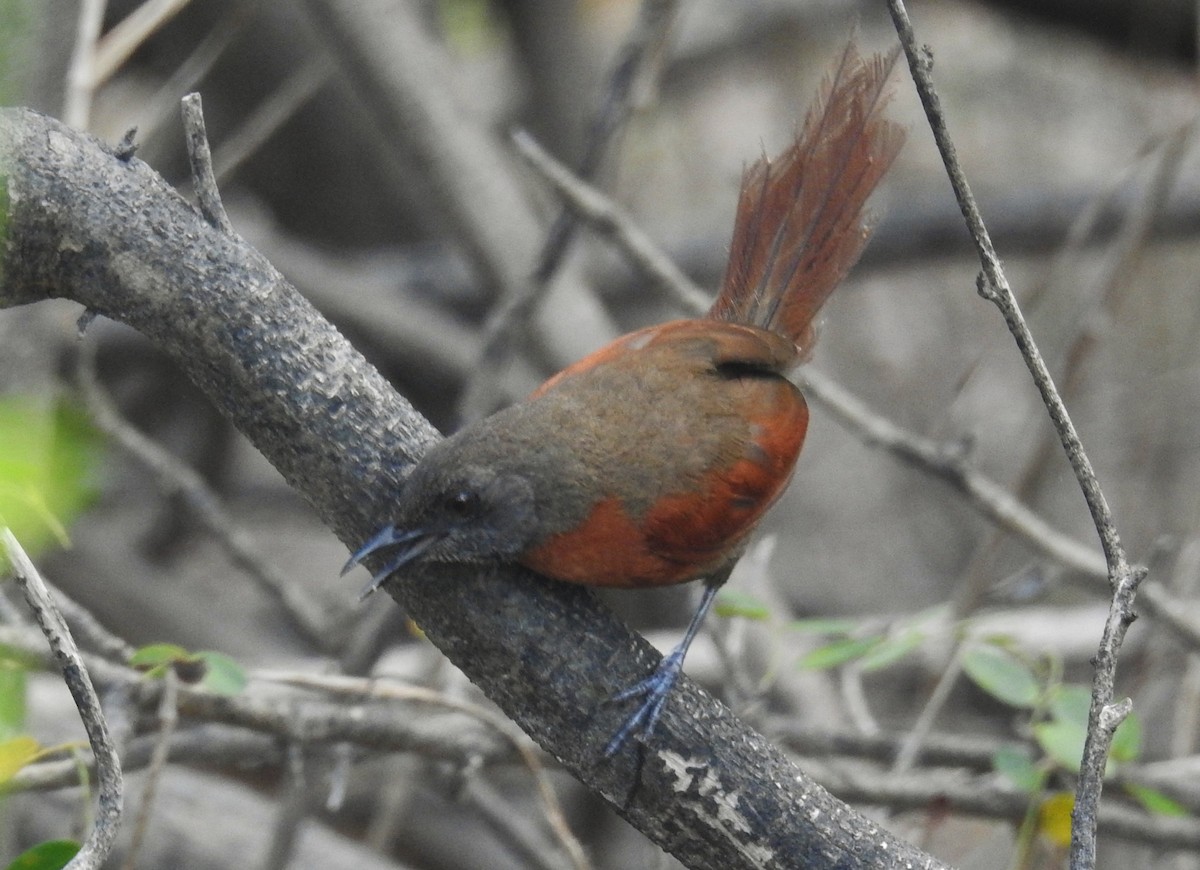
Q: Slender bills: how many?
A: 1